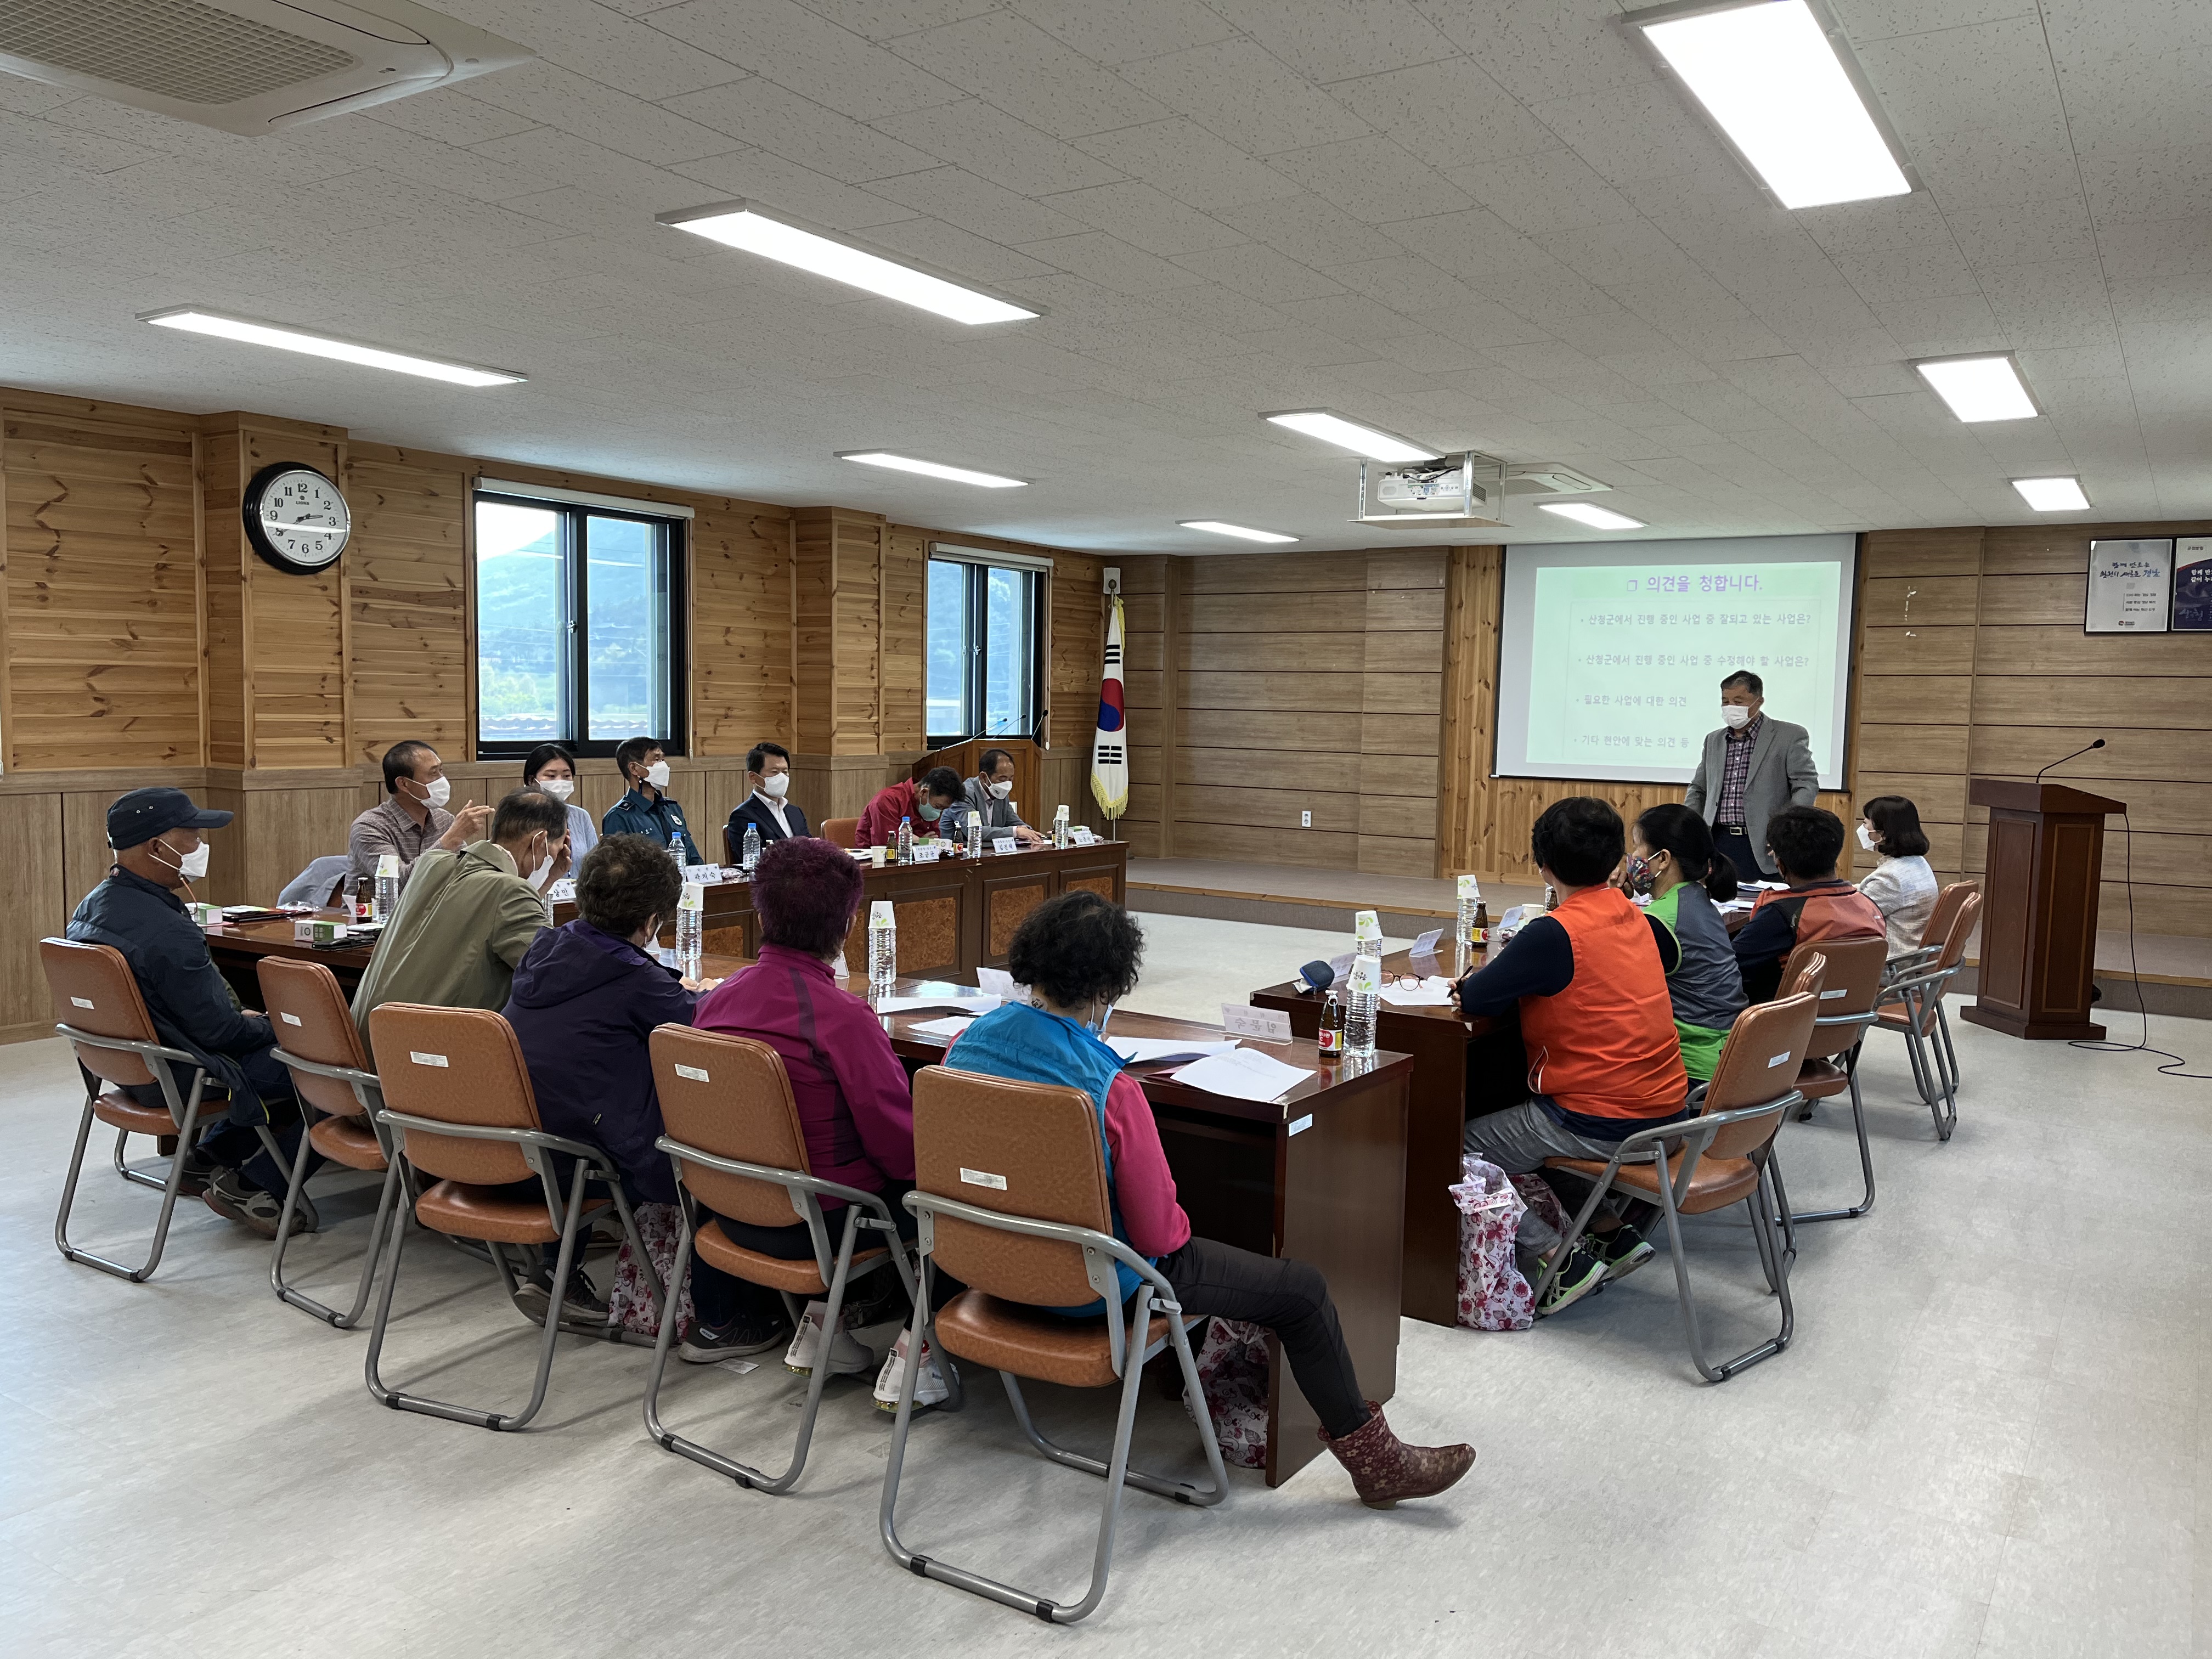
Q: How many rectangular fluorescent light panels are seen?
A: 9